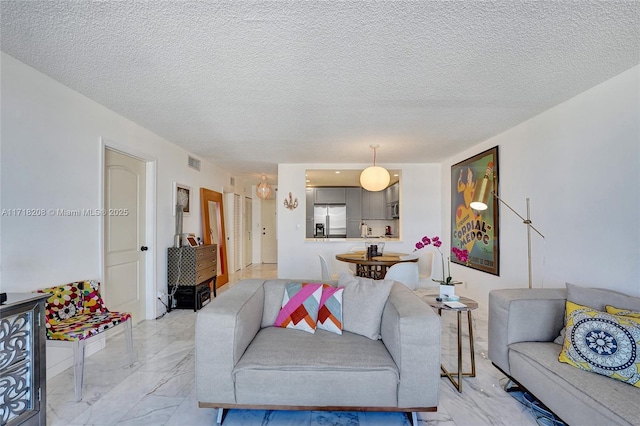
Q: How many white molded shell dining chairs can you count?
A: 4